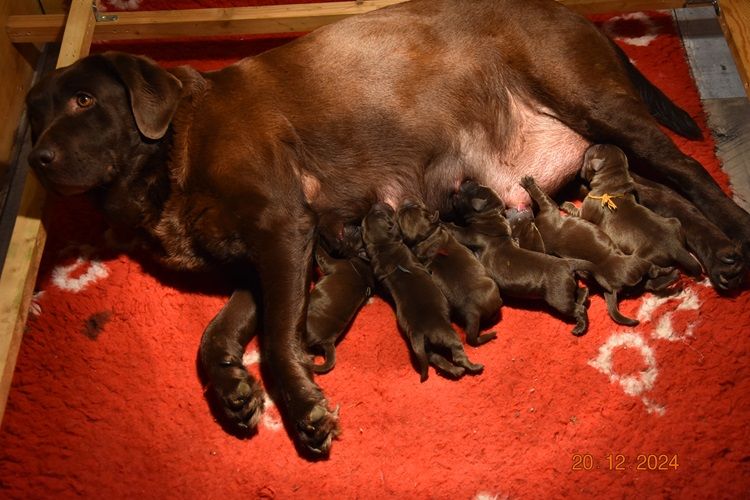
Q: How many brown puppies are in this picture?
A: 6